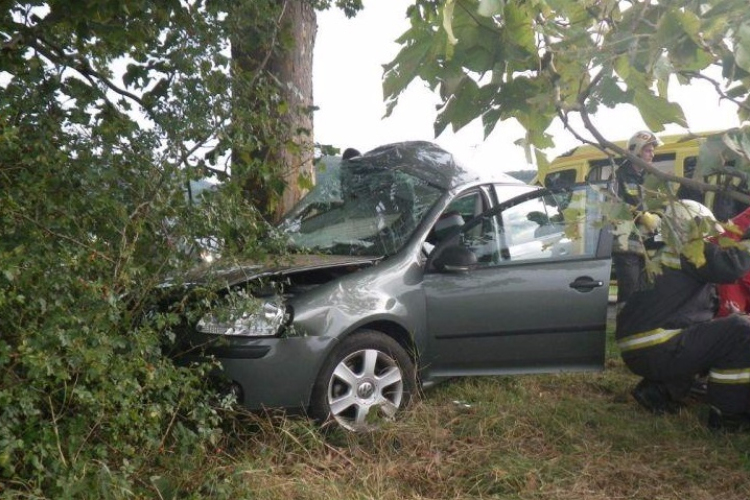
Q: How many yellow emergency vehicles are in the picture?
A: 1